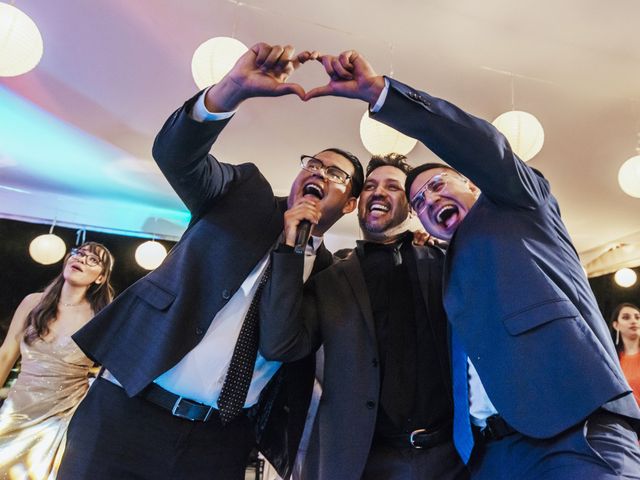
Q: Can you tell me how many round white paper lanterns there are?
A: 8